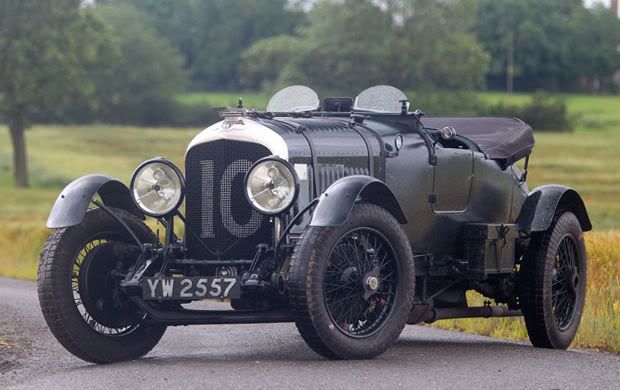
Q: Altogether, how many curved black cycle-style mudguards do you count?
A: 3